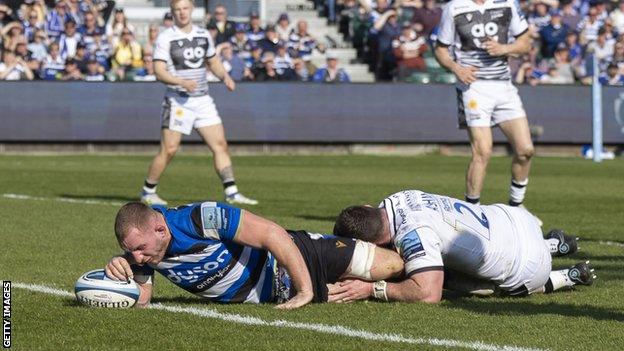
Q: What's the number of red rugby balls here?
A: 0